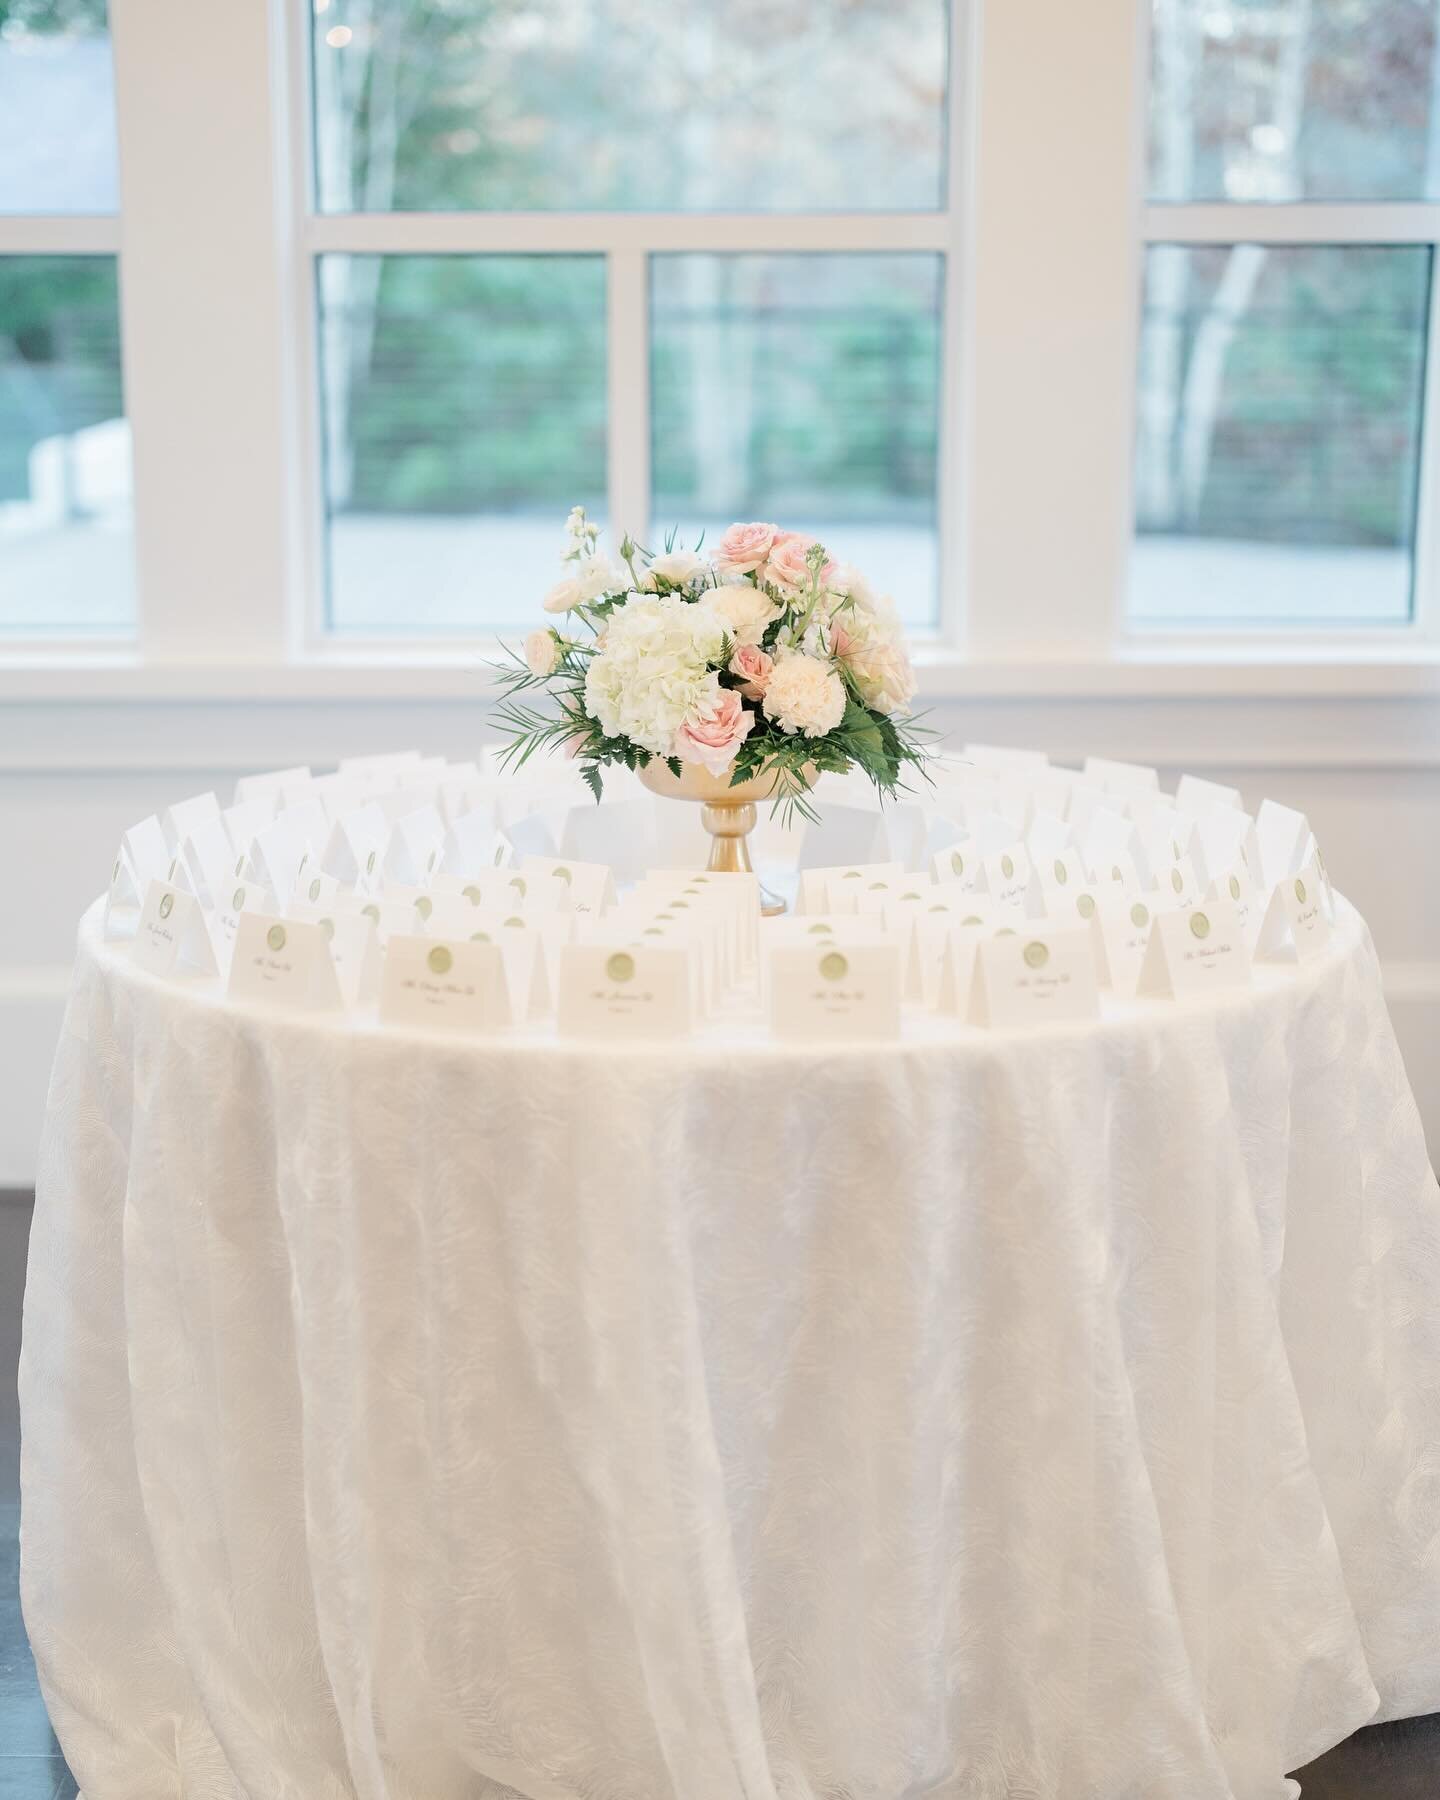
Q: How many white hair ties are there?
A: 0